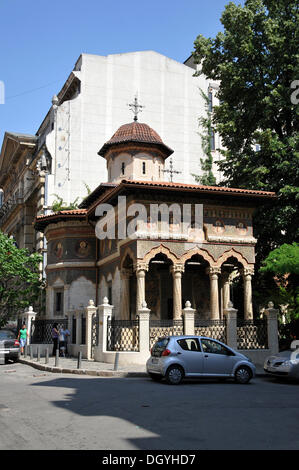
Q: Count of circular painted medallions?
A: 6